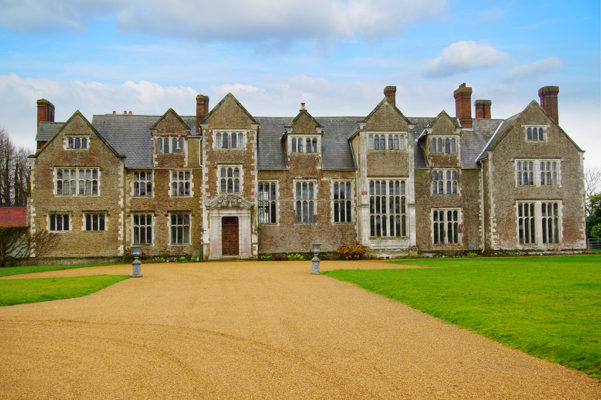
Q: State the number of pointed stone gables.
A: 7